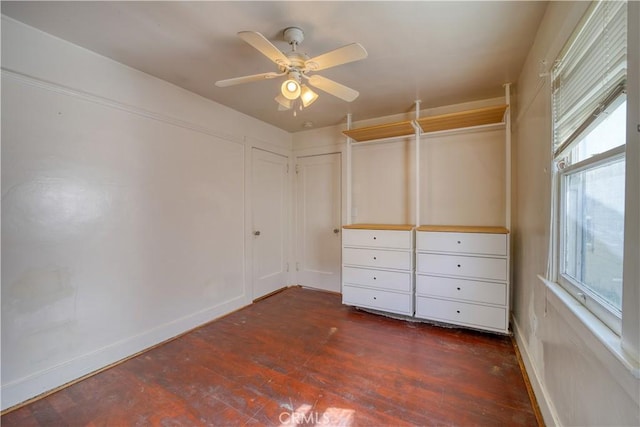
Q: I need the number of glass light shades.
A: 3